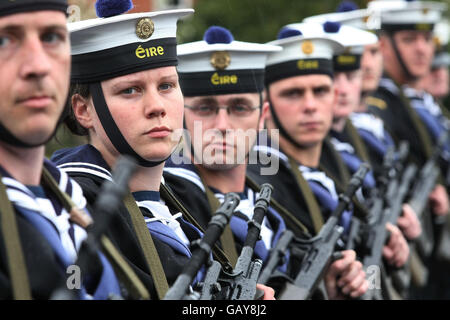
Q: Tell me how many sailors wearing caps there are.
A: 8